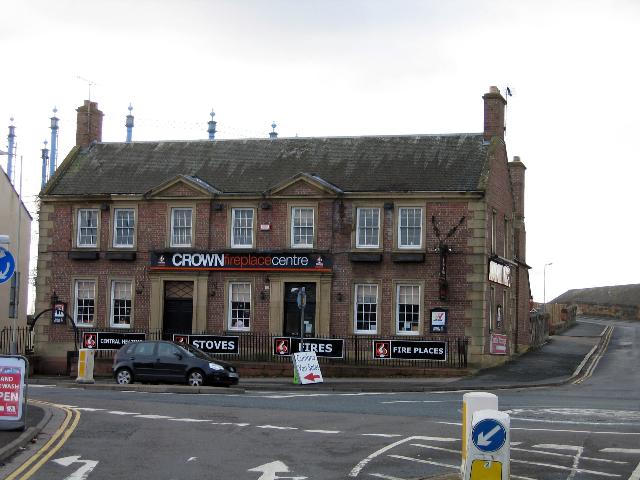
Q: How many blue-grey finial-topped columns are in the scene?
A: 6